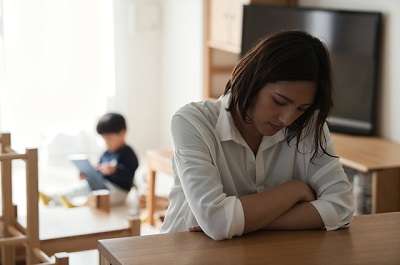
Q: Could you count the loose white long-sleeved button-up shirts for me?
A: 1